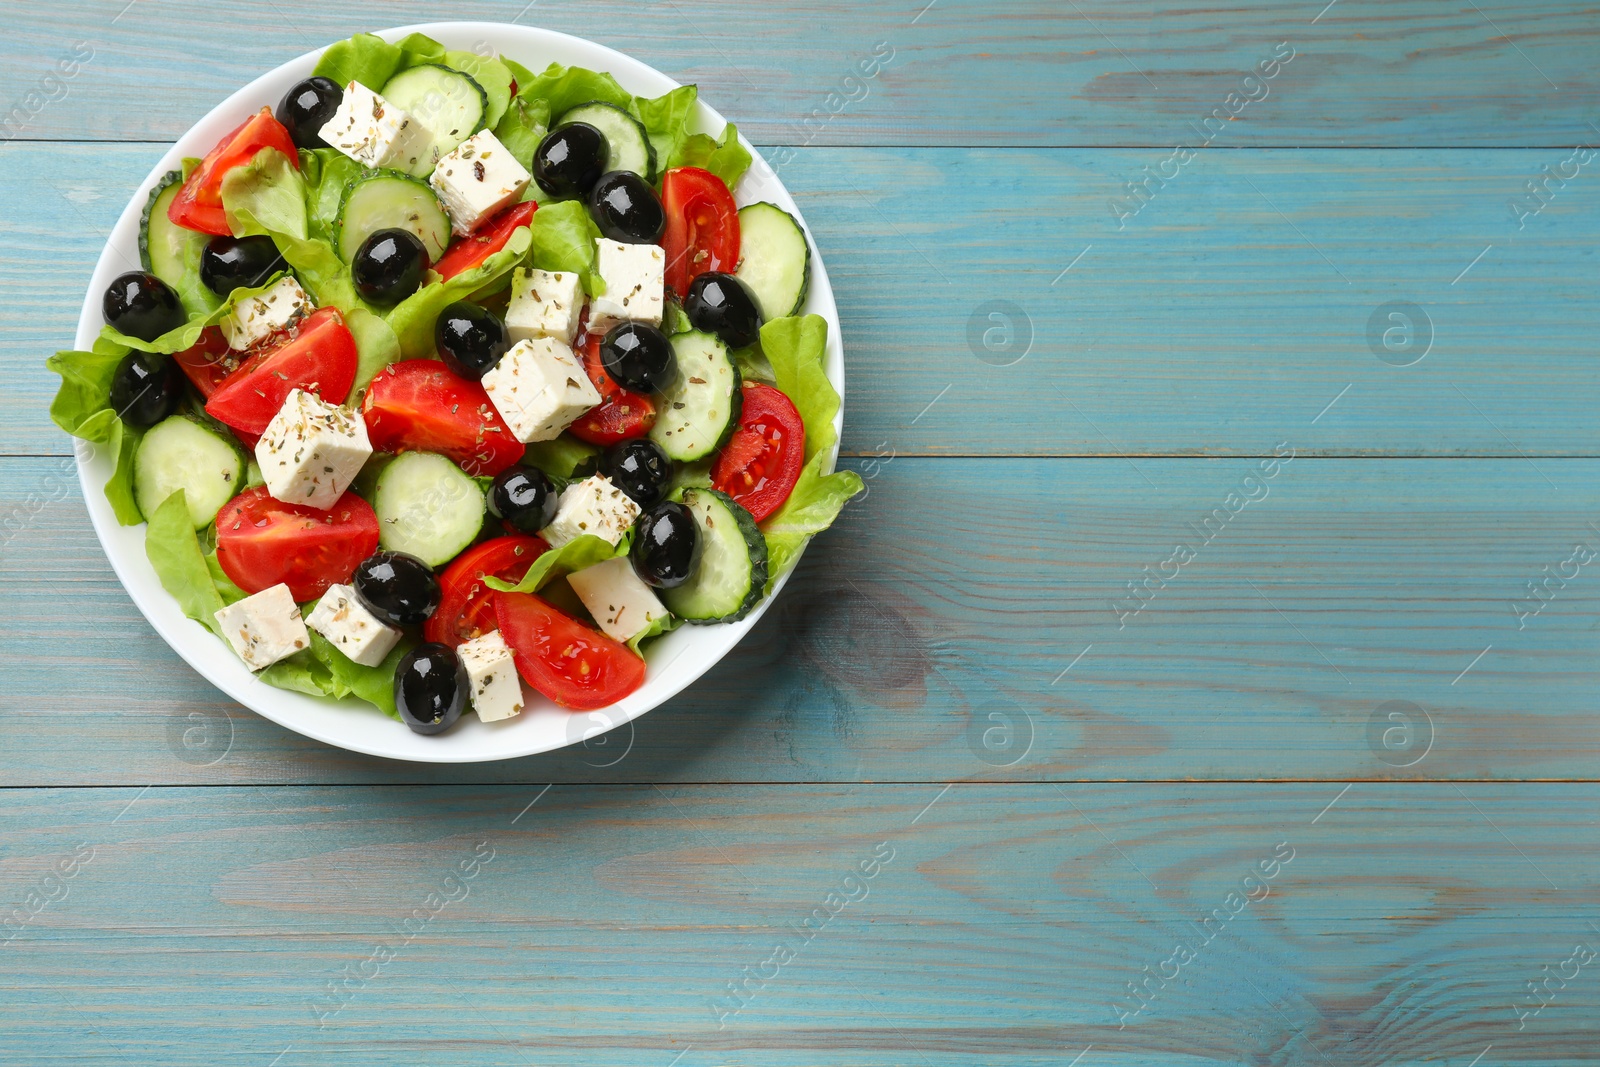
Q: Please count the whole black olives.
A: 15